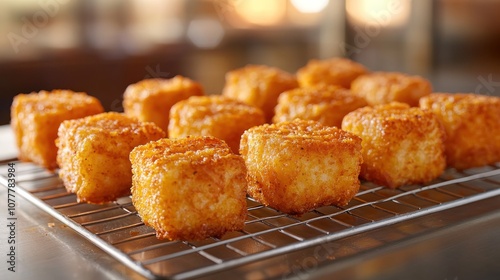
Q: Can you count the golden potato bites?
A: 12